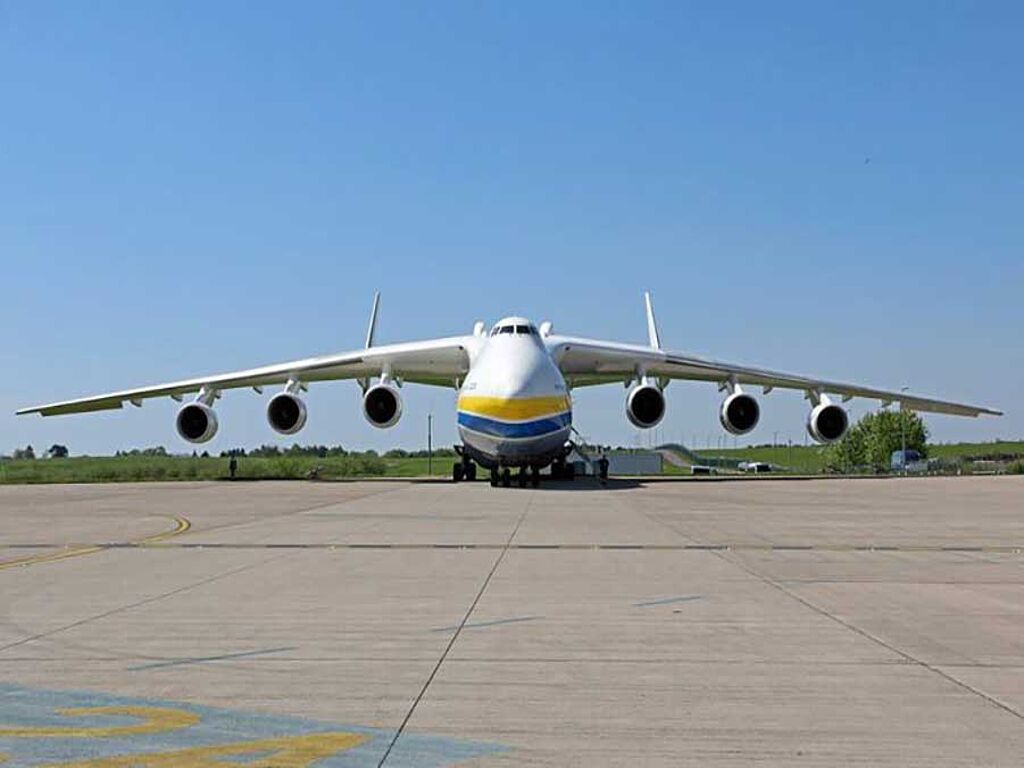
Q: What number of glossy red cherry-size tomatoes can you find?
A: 0